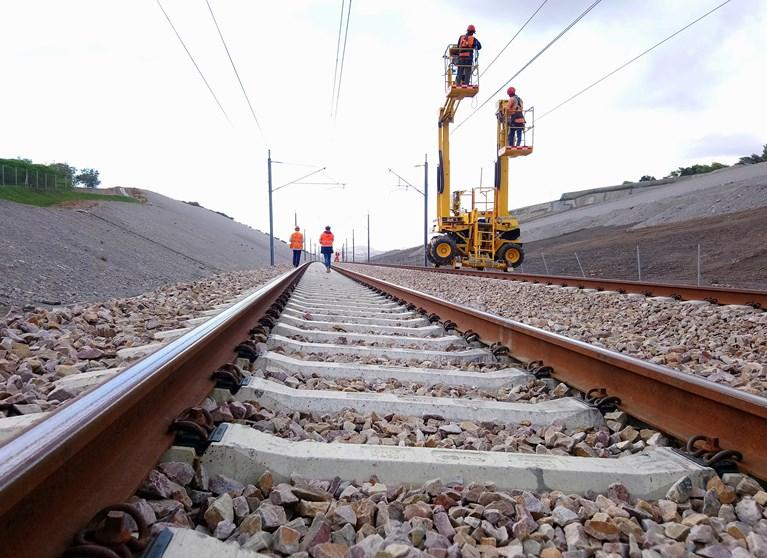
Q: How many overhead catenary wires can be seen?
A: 7